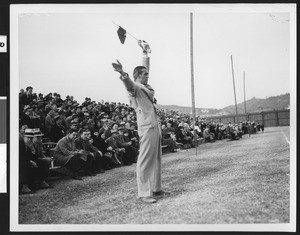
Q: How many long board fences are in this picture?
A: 1